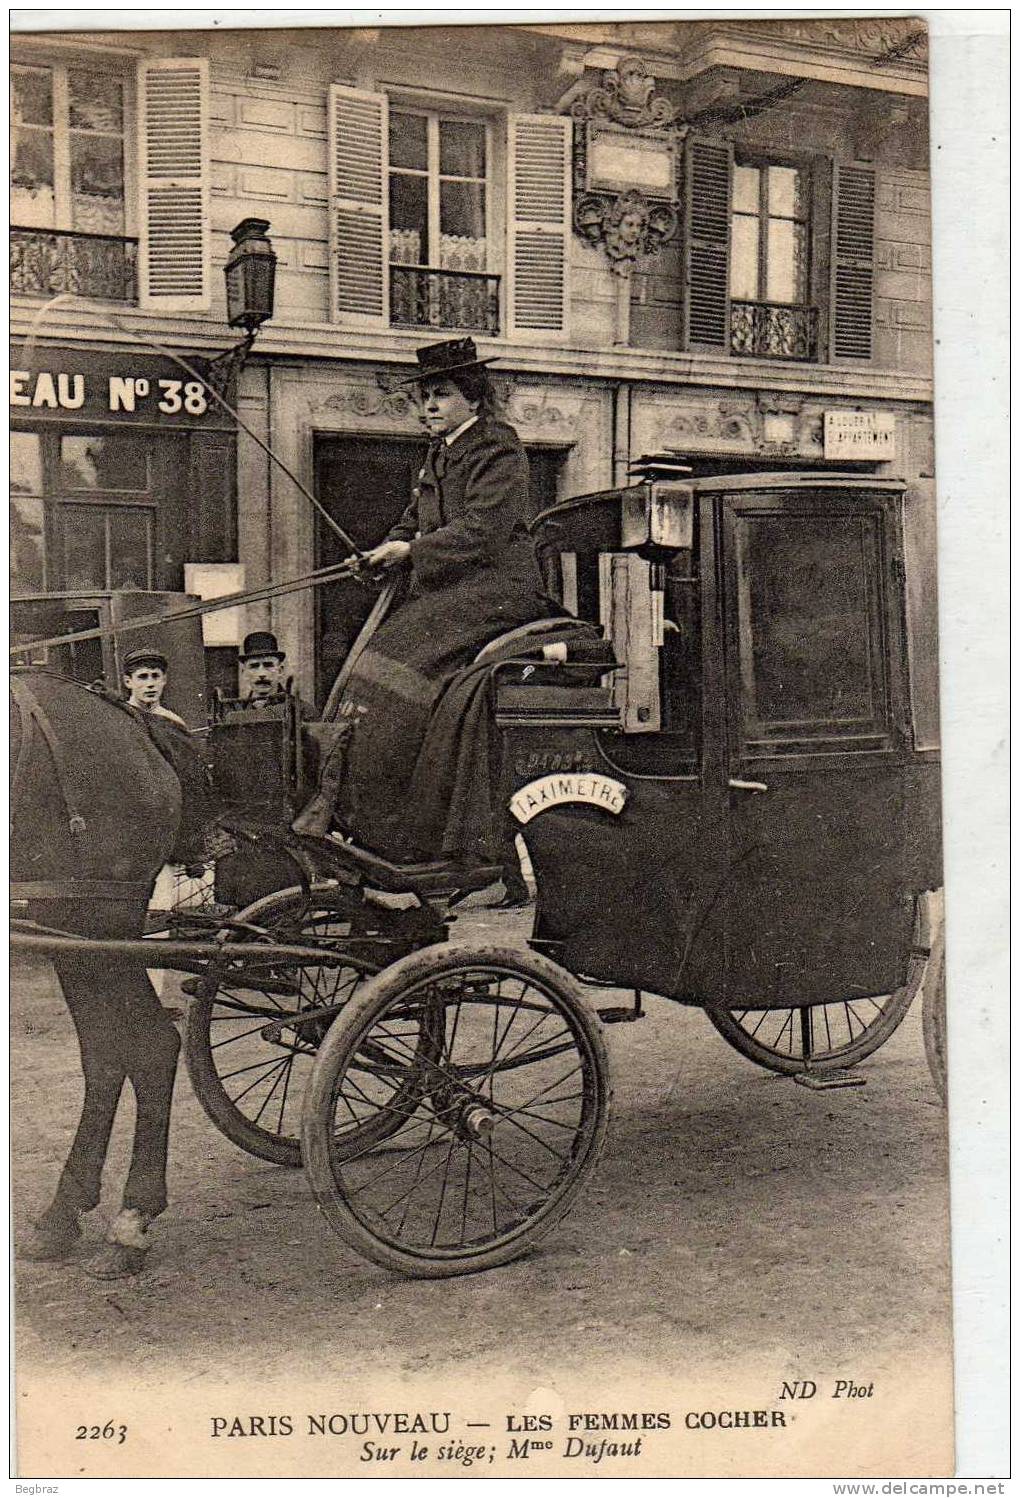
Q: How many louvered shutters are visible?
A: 5